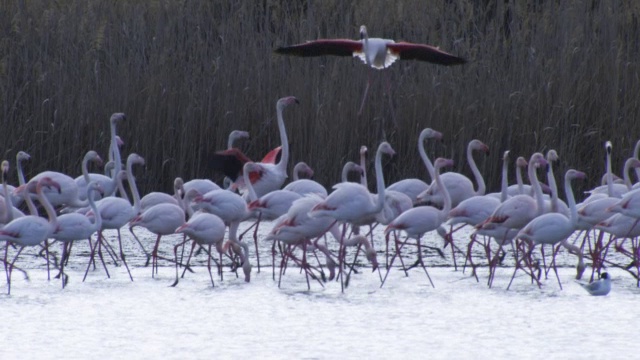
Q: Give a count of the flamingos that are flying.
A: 1